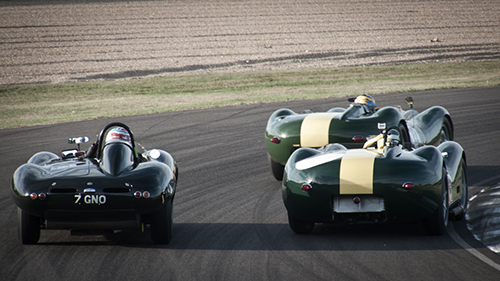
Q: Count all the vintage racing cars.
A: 3